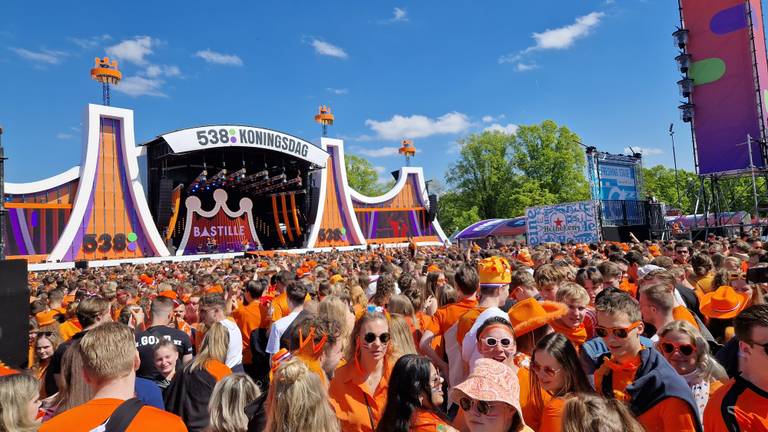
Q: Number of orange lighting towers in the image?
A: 3